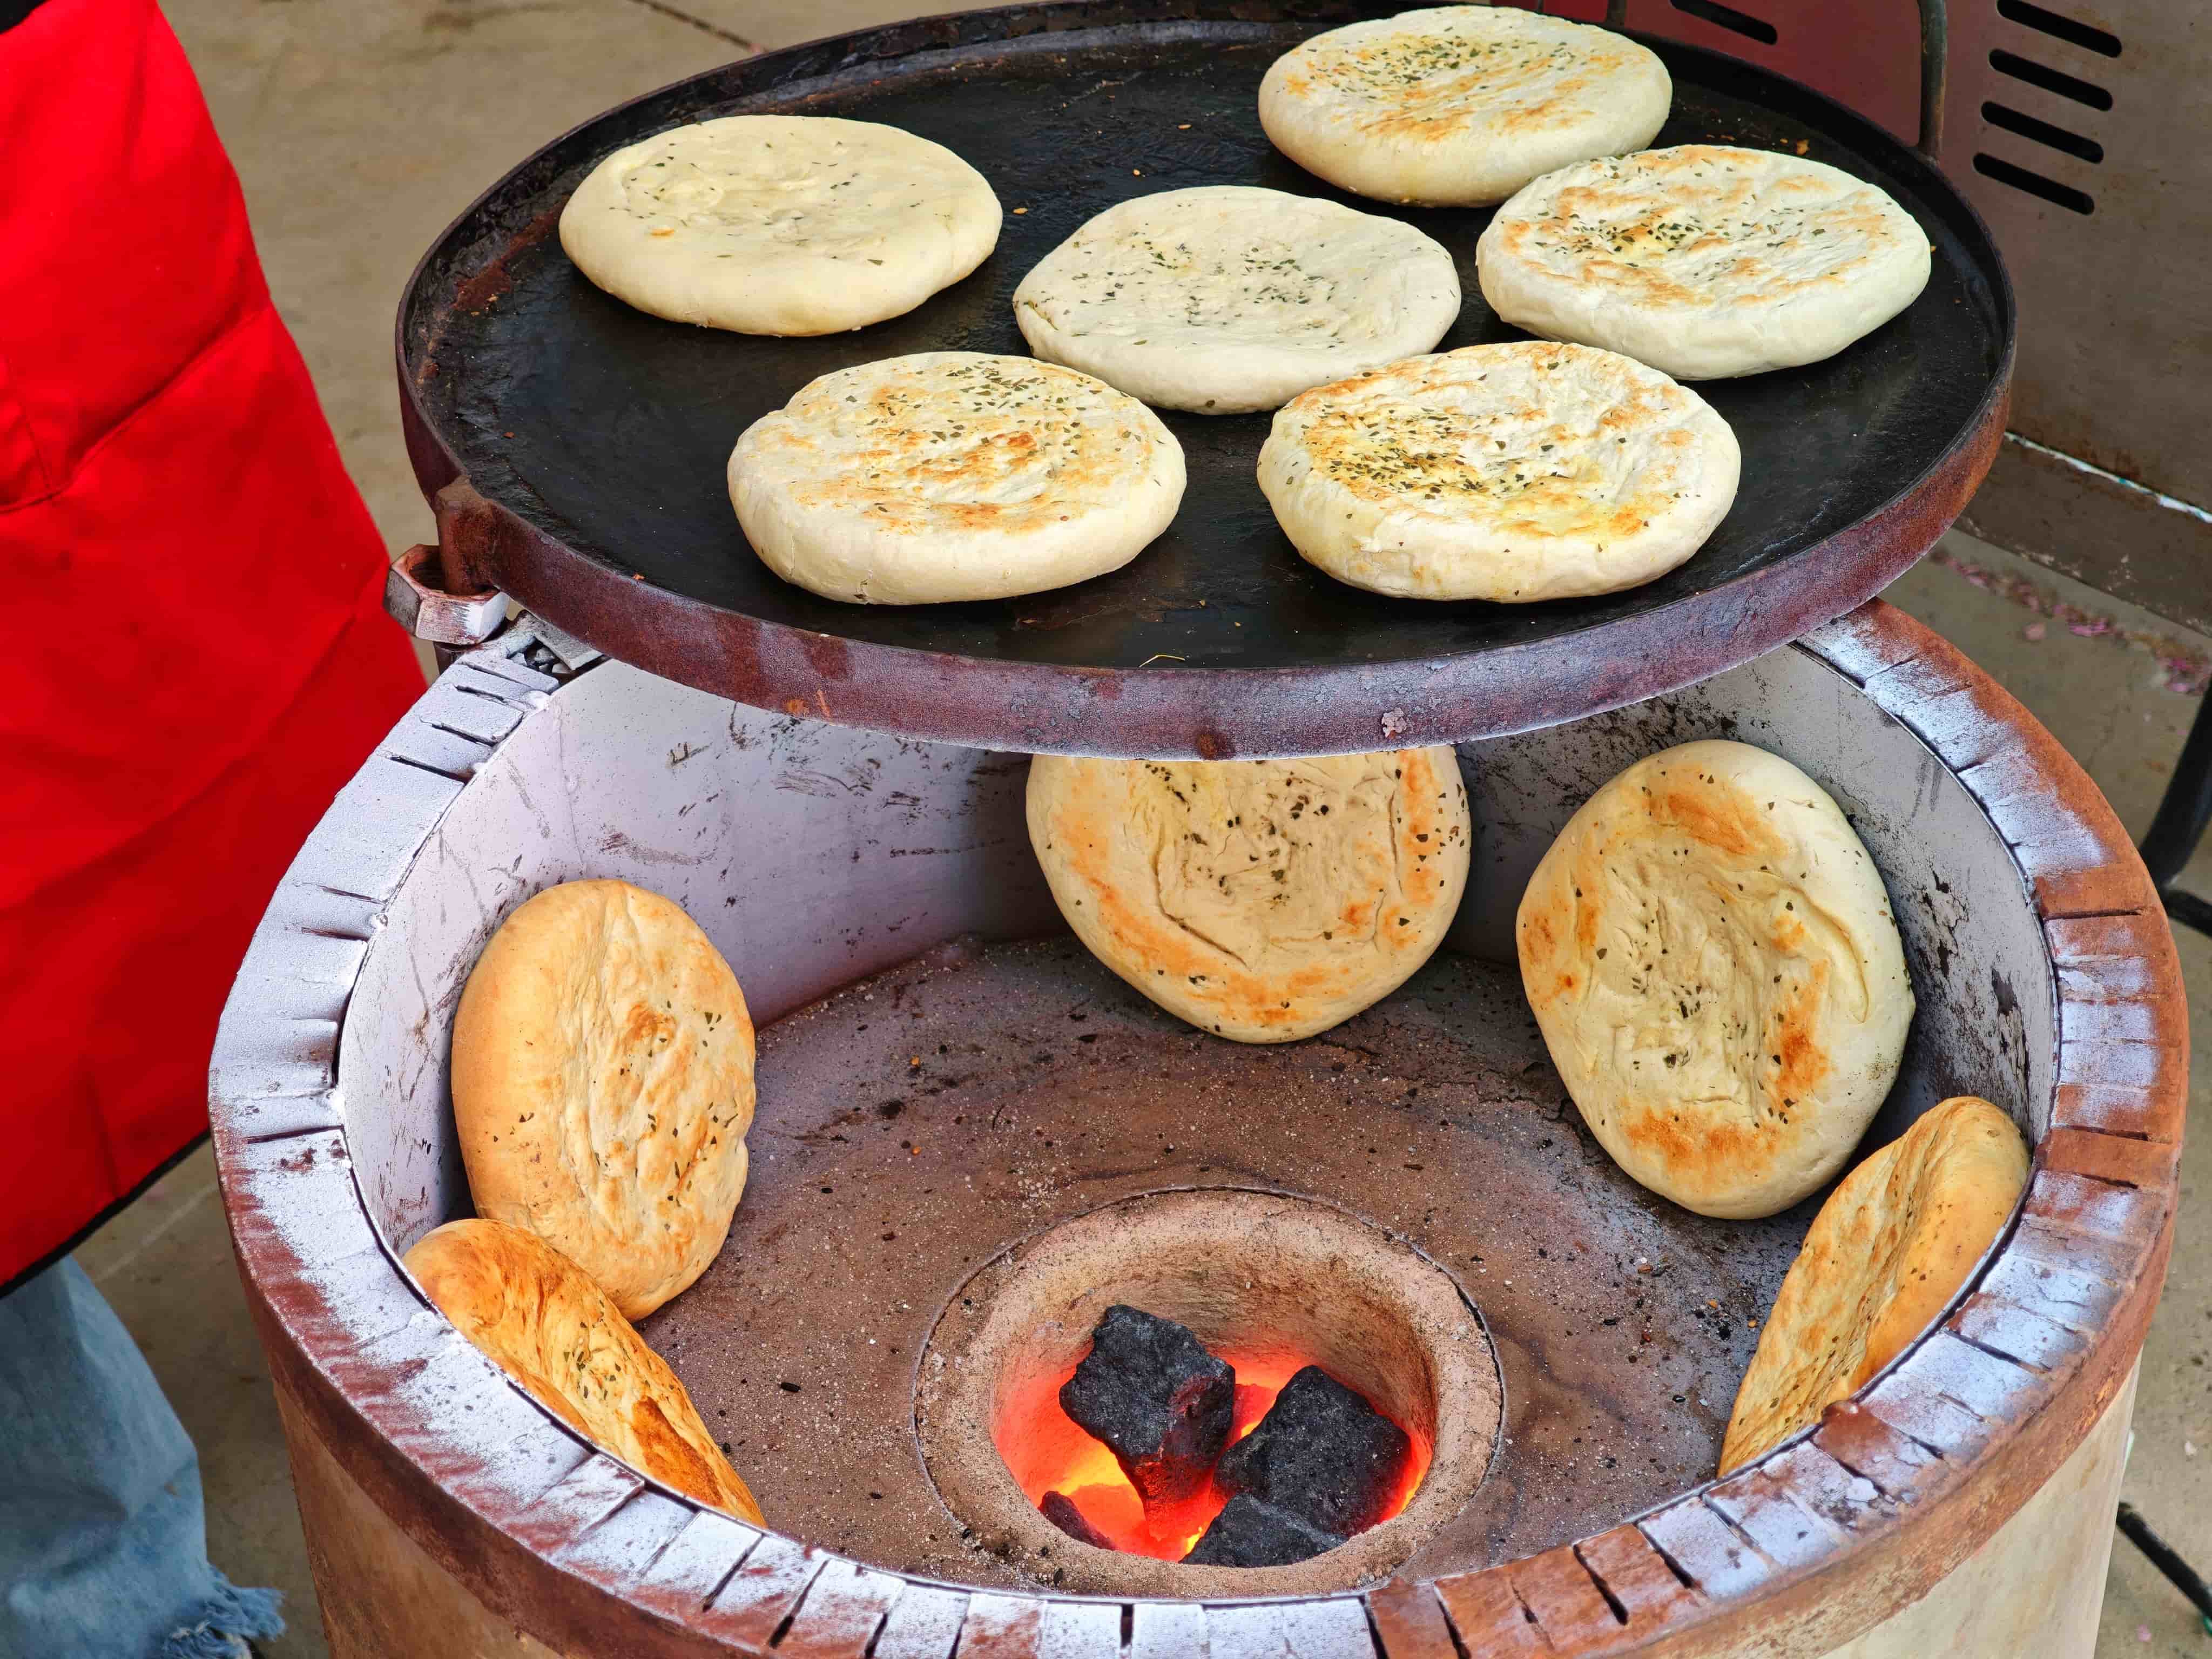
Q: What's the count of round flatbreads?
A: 11